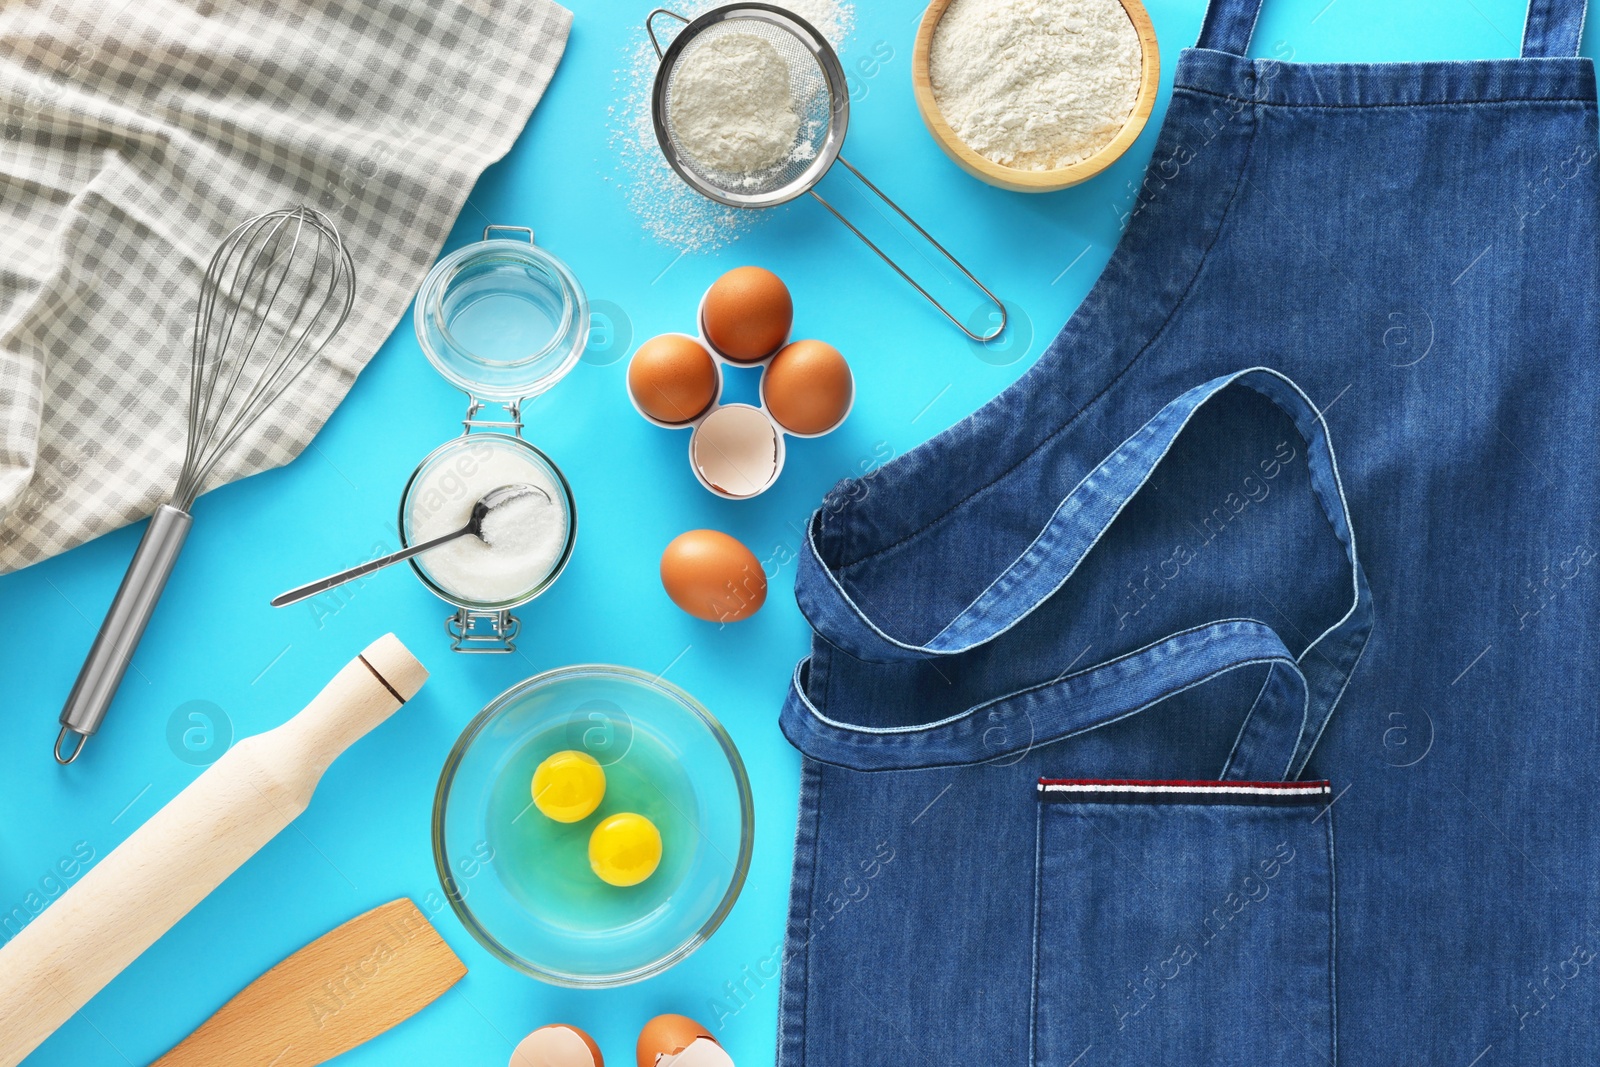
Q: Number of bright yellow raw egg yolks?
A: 2